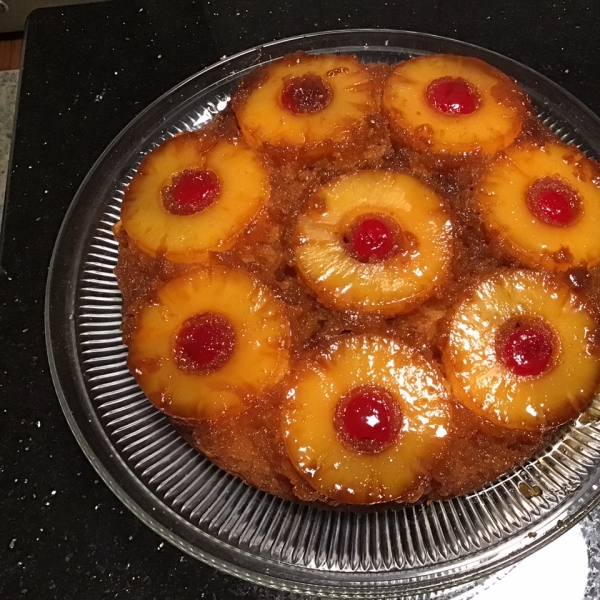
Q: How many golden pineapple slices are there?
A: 8